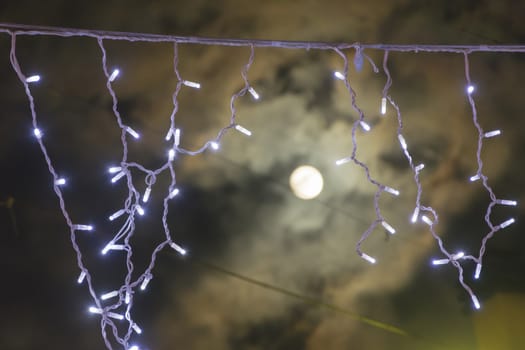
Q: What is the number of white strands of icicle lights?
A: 7